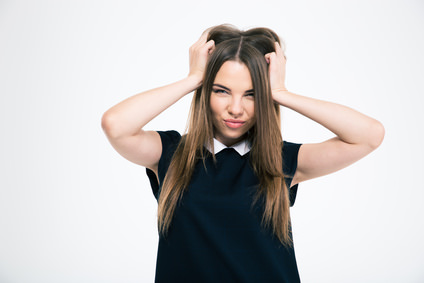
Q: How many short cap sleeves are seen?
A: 2